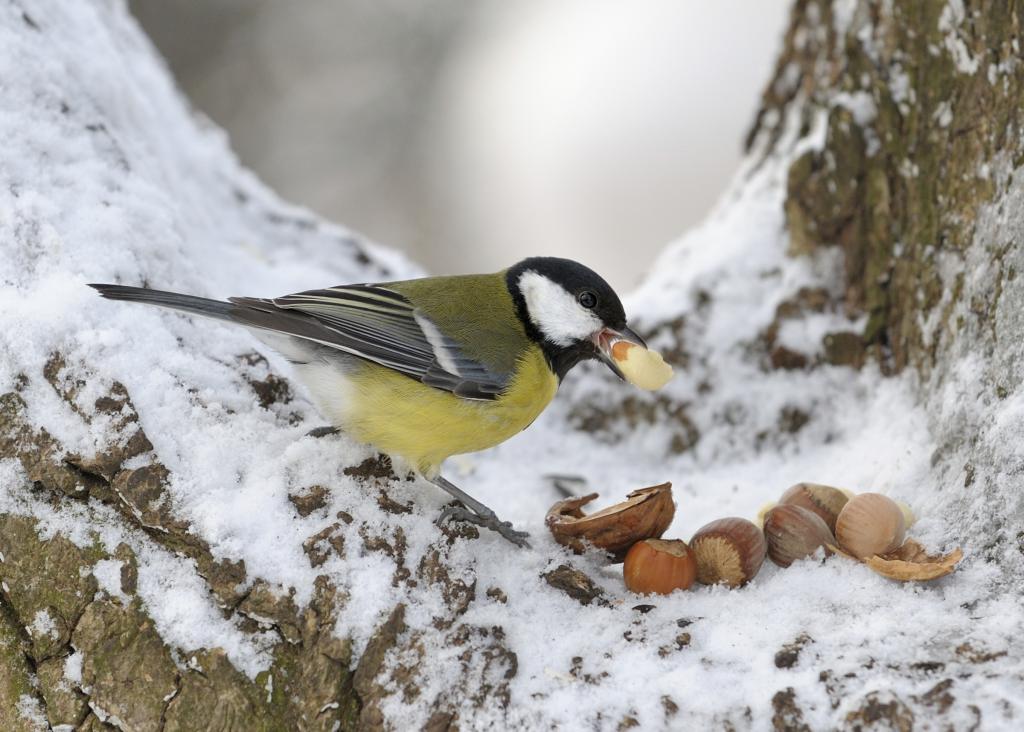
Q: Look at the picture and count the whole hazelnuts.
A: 5